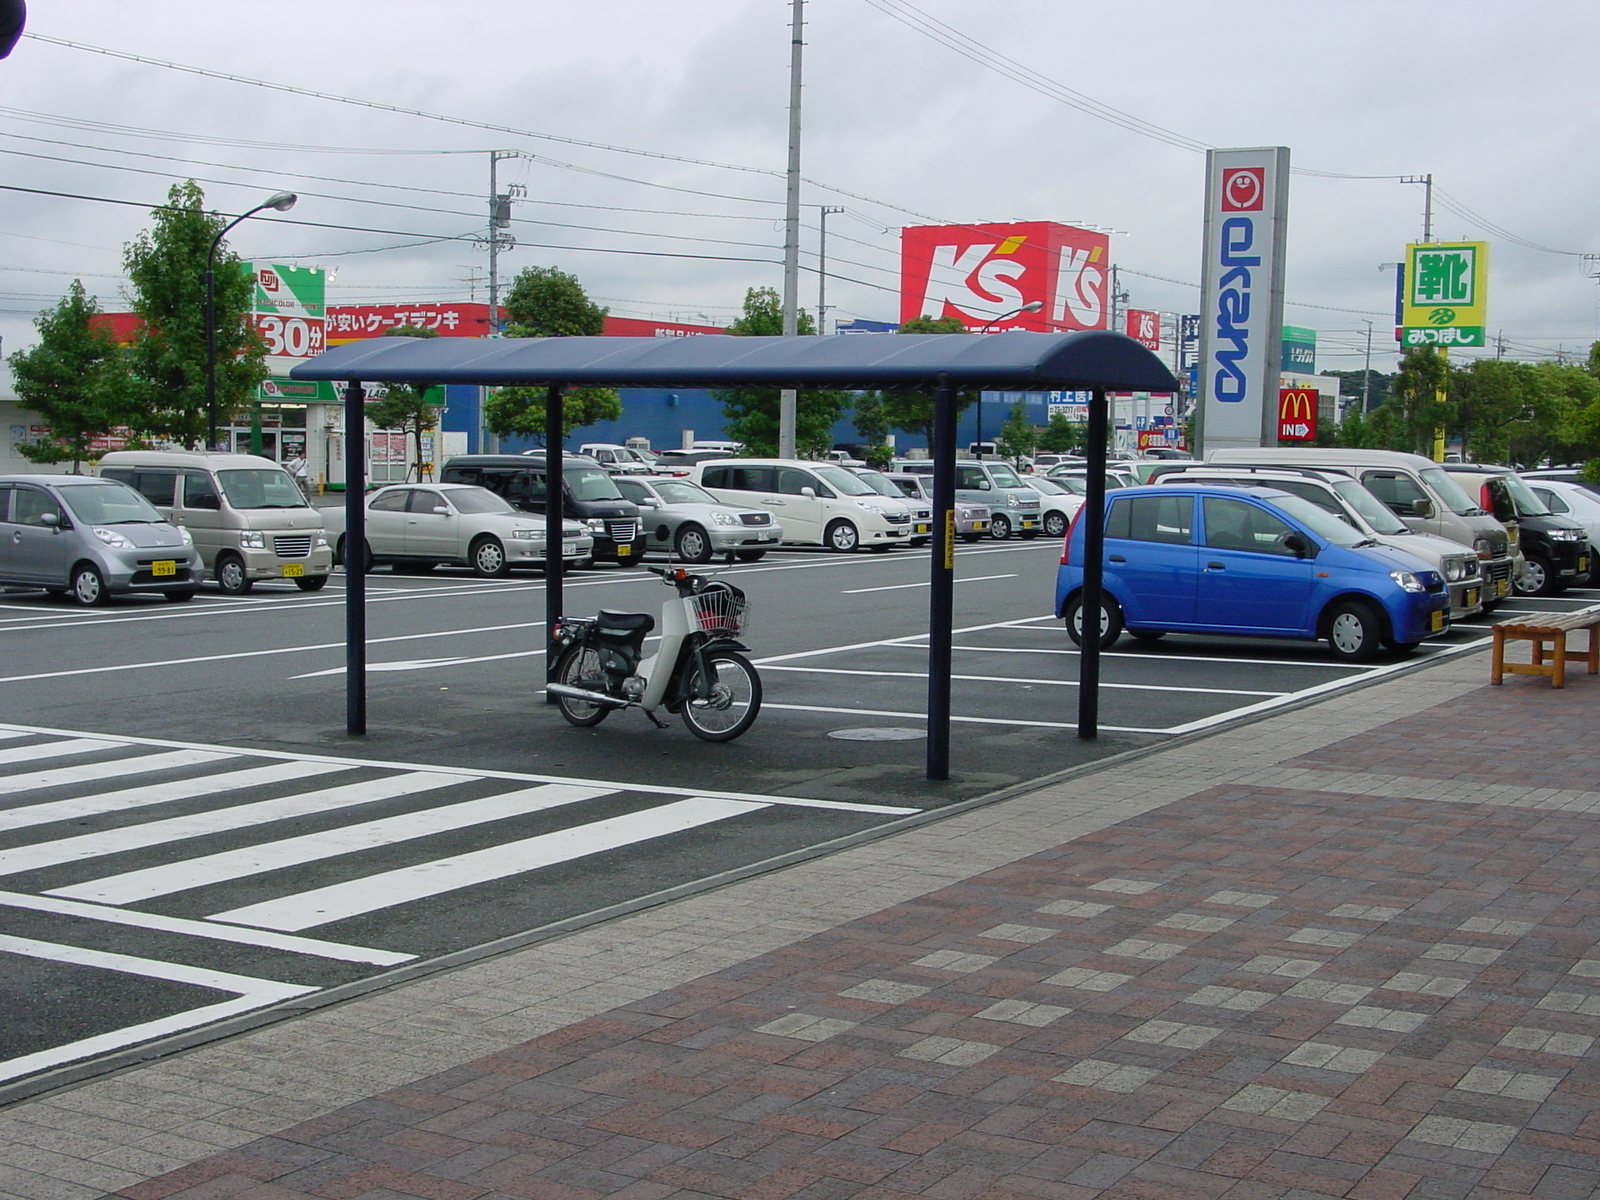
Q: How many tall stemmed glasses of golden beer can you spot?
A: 0